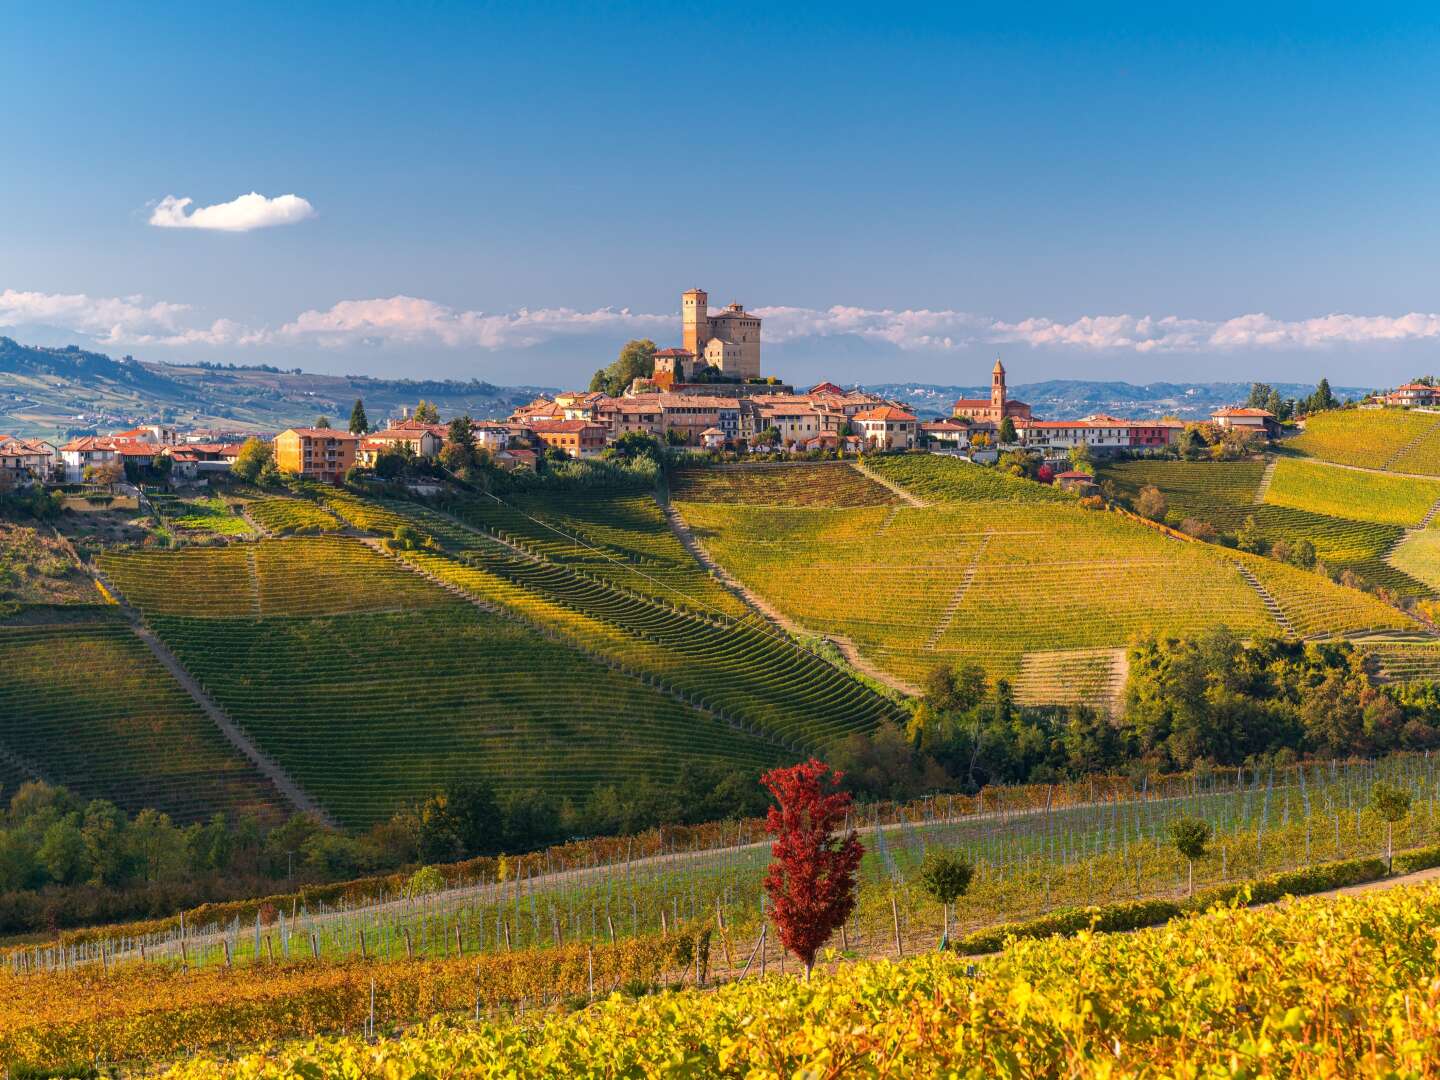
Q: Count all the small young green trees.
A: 3